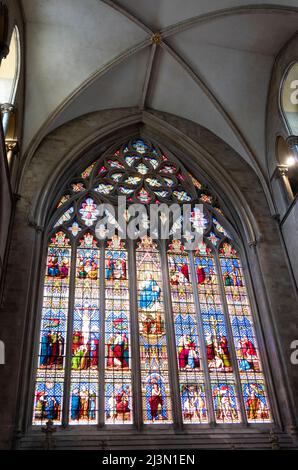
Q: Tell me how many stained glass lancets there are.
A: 7